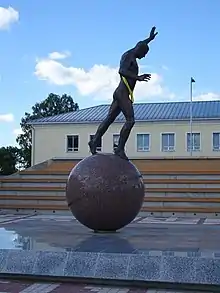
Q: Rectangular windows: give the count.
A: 7